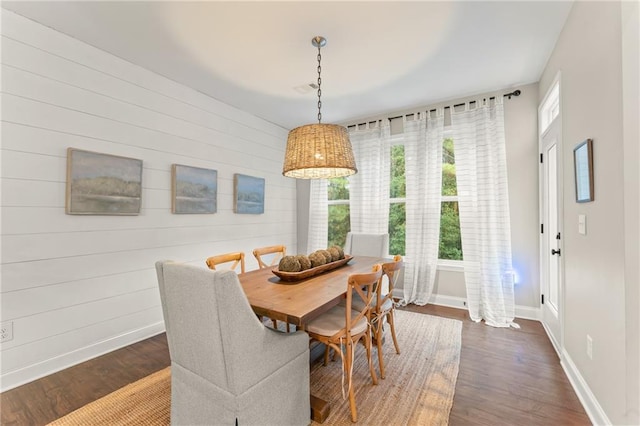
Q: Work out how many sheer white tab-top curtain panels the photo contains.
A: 4